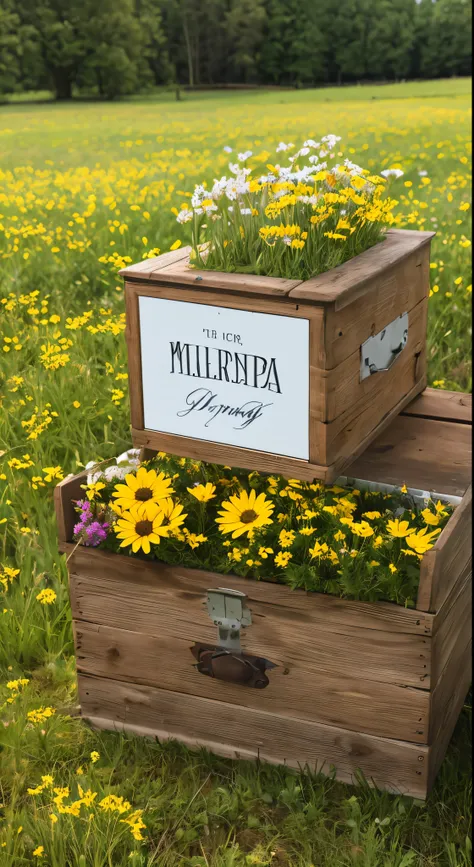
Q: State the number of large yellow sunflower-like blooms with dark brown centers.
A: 3